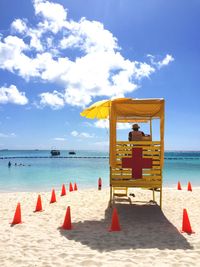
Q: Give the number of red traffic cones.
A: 11